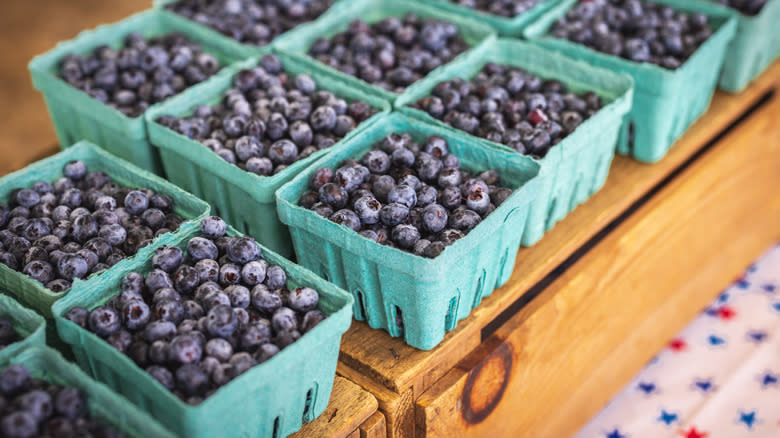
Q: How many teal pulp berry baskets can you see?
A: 13